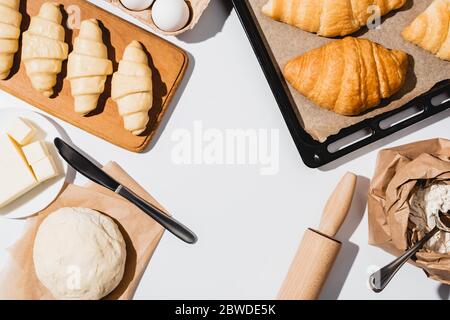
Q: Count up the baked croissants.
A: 3